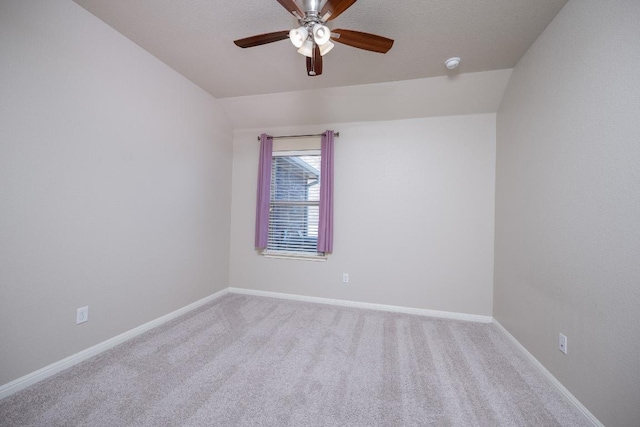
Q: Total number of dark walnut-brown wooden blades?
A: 5